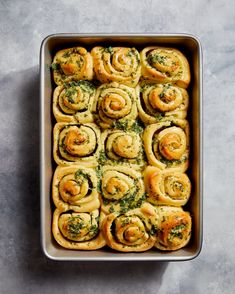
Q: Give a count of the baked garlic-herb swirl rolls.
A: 15